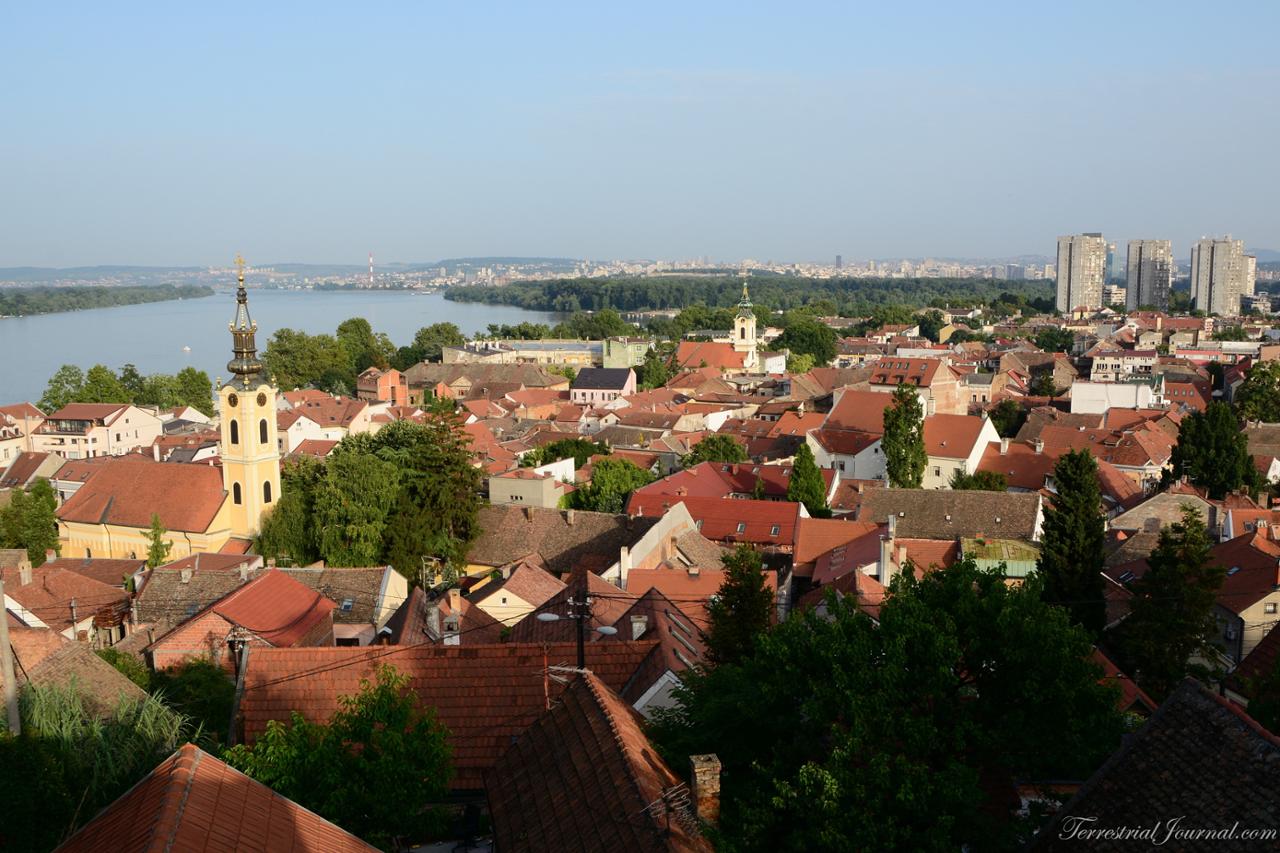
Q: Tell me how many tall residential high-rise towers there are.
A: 3